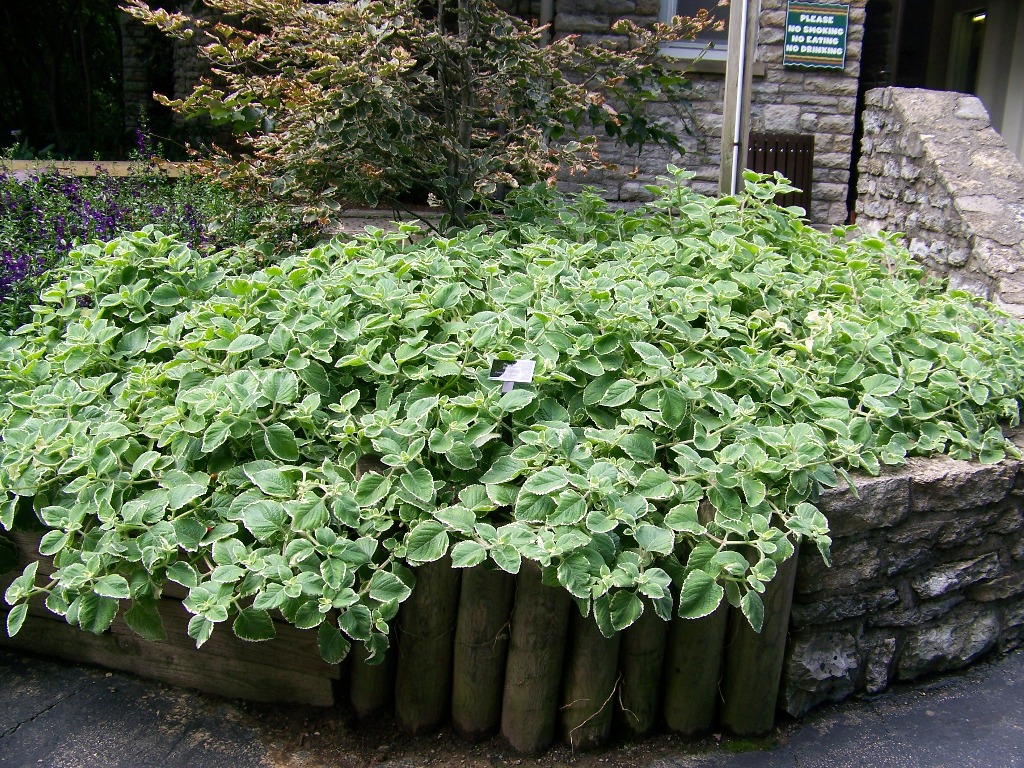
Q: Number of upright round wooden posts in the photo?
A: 8